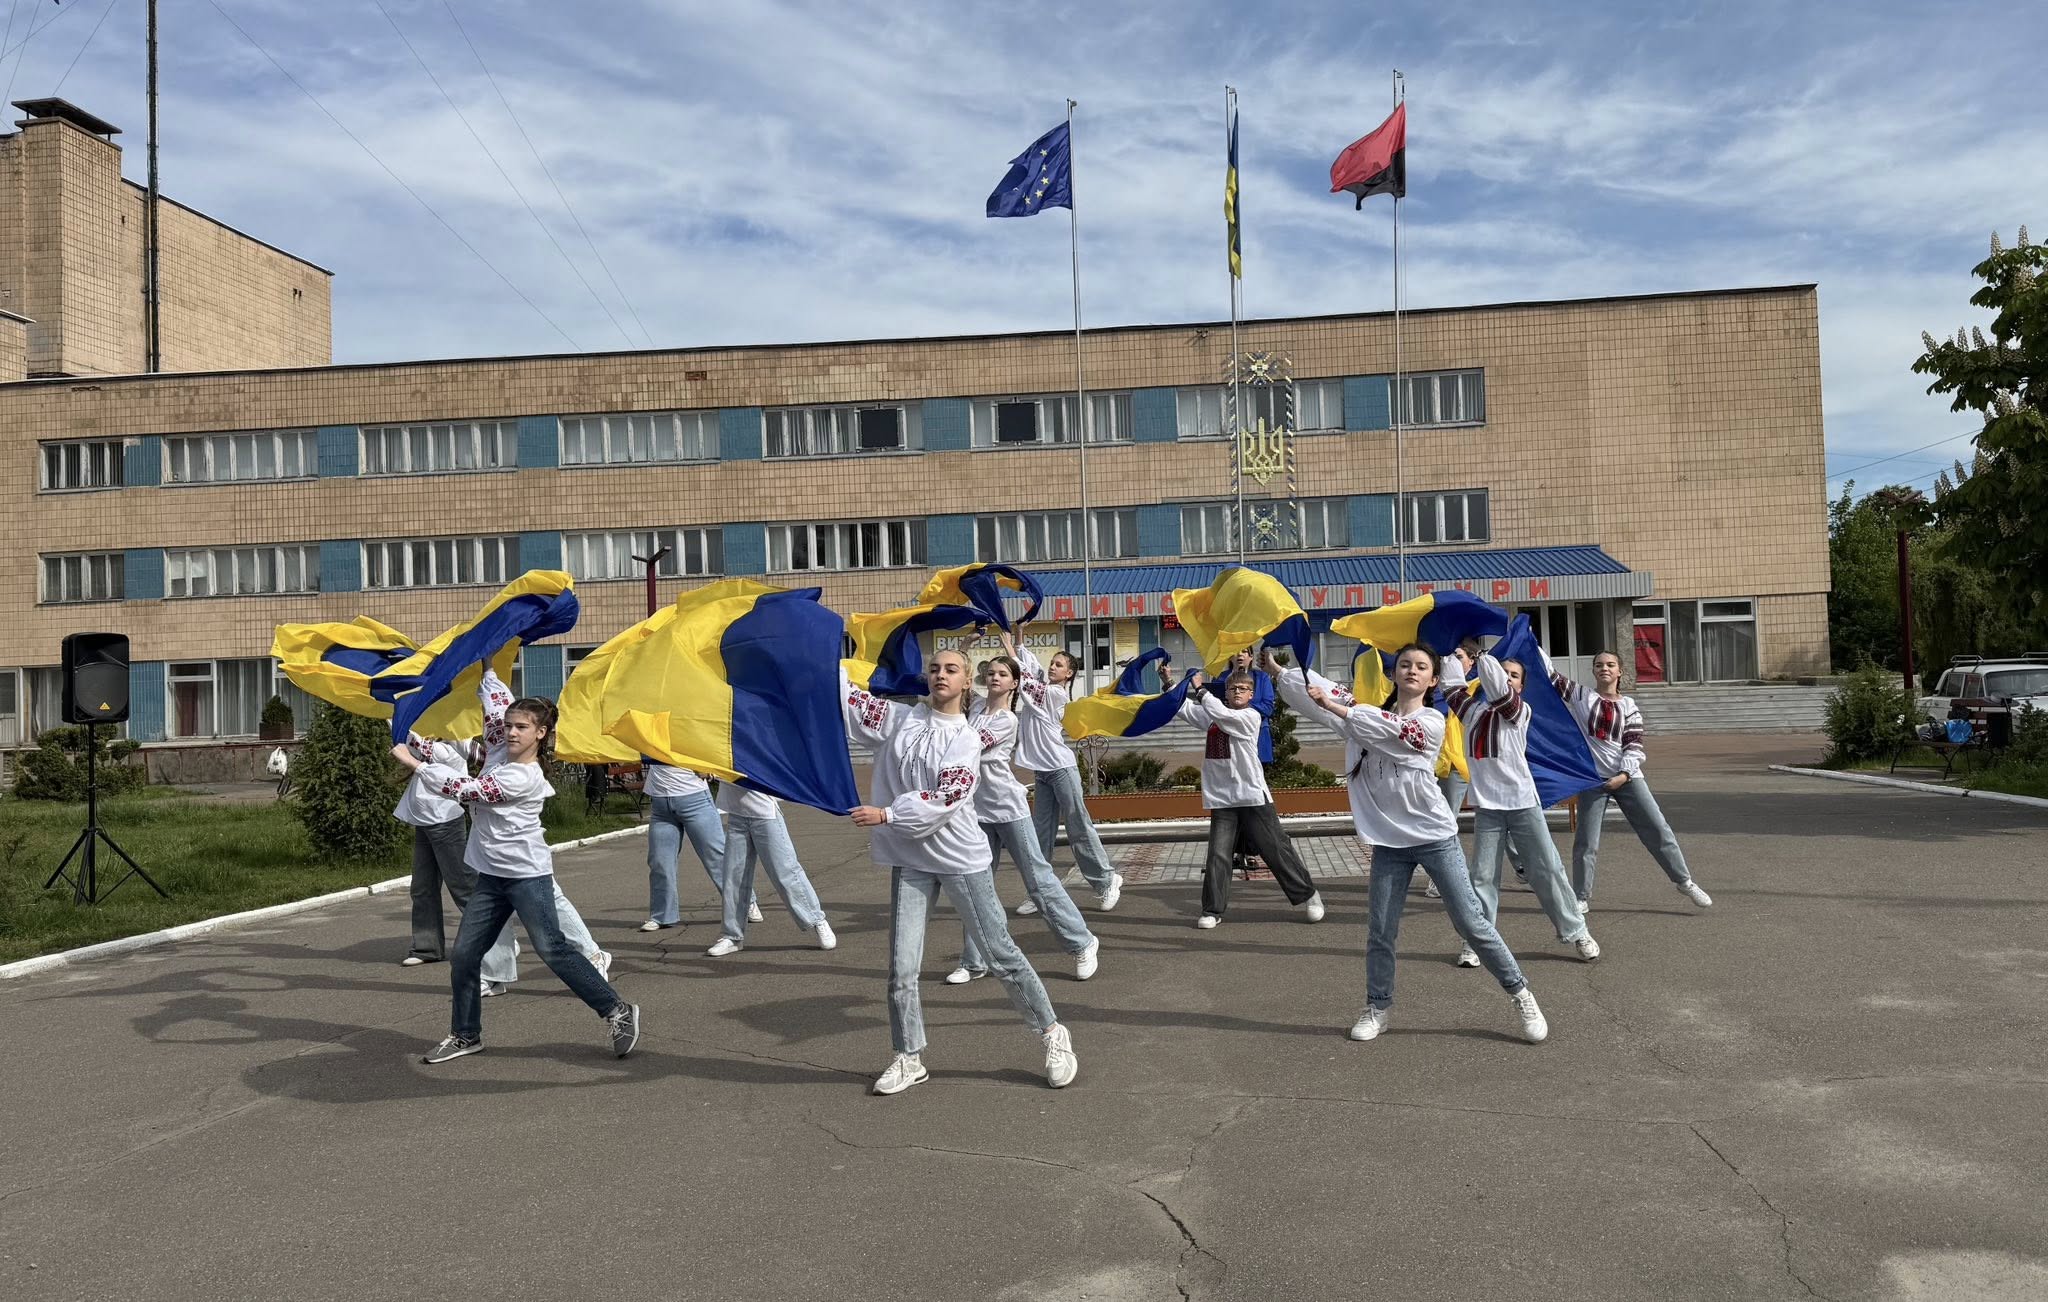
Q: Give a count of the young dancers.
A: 13